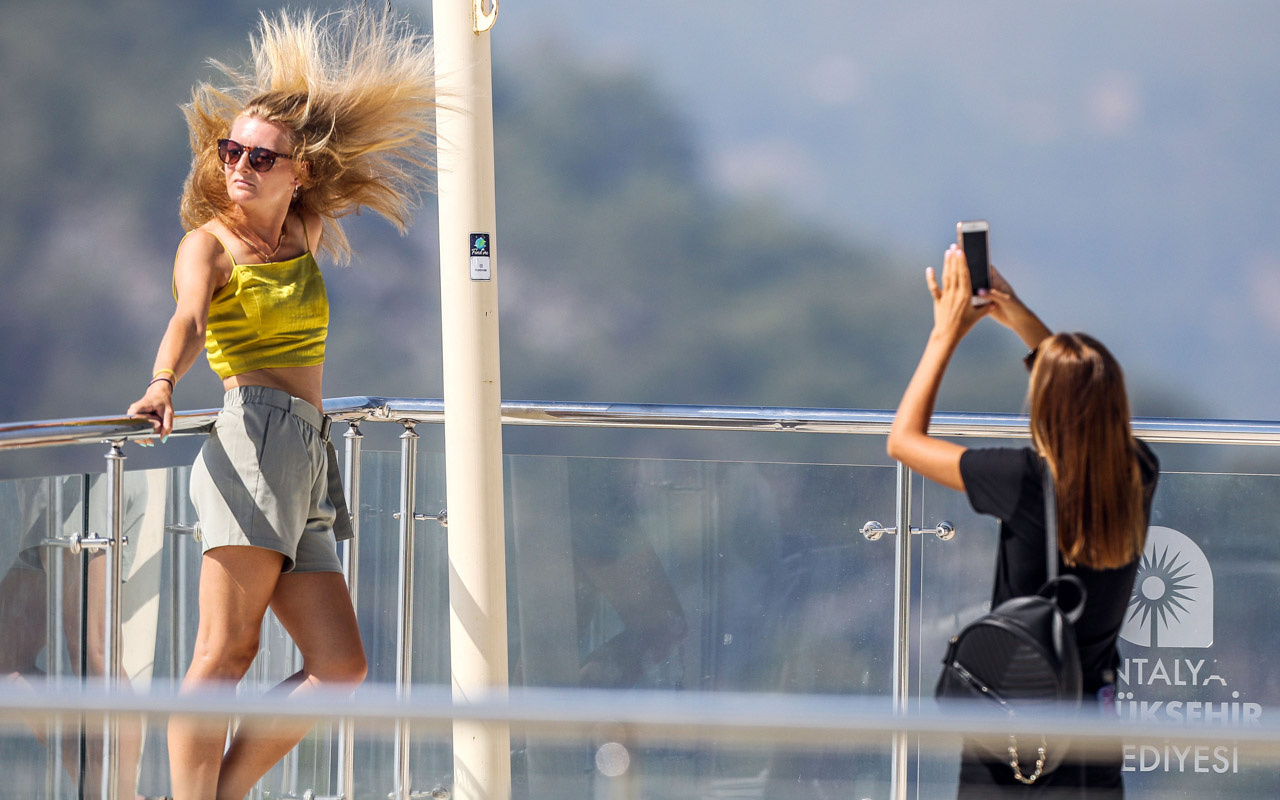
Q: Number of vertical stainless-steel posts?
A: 4